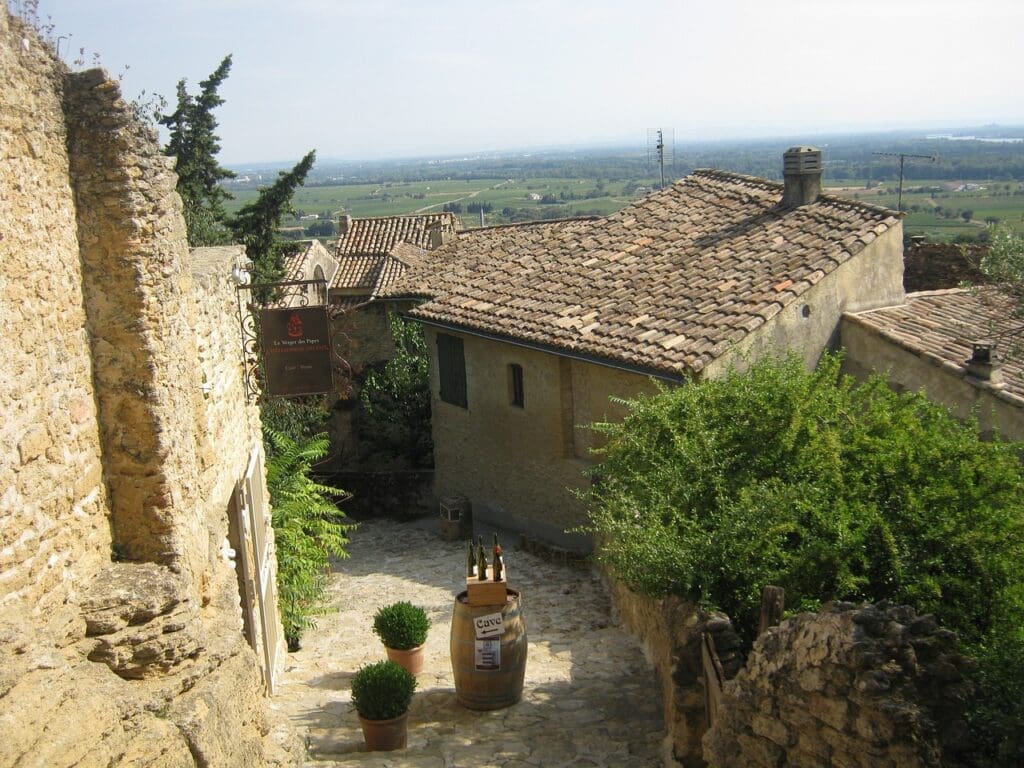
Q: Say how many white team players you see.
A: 0